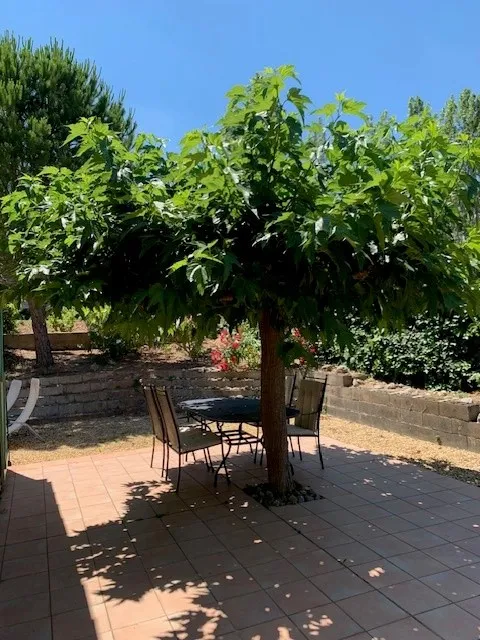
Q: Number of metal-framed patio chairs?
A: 4